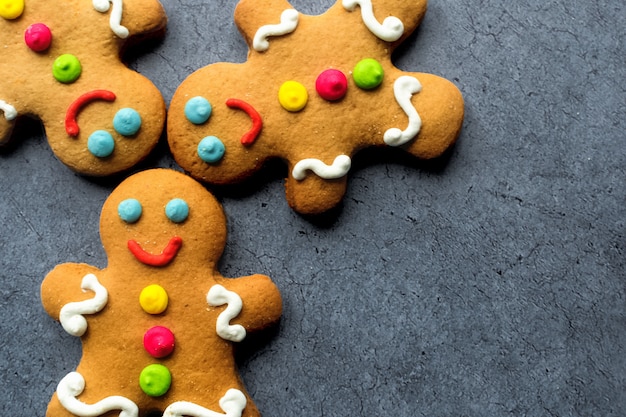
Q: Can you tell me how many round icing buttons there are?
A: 9